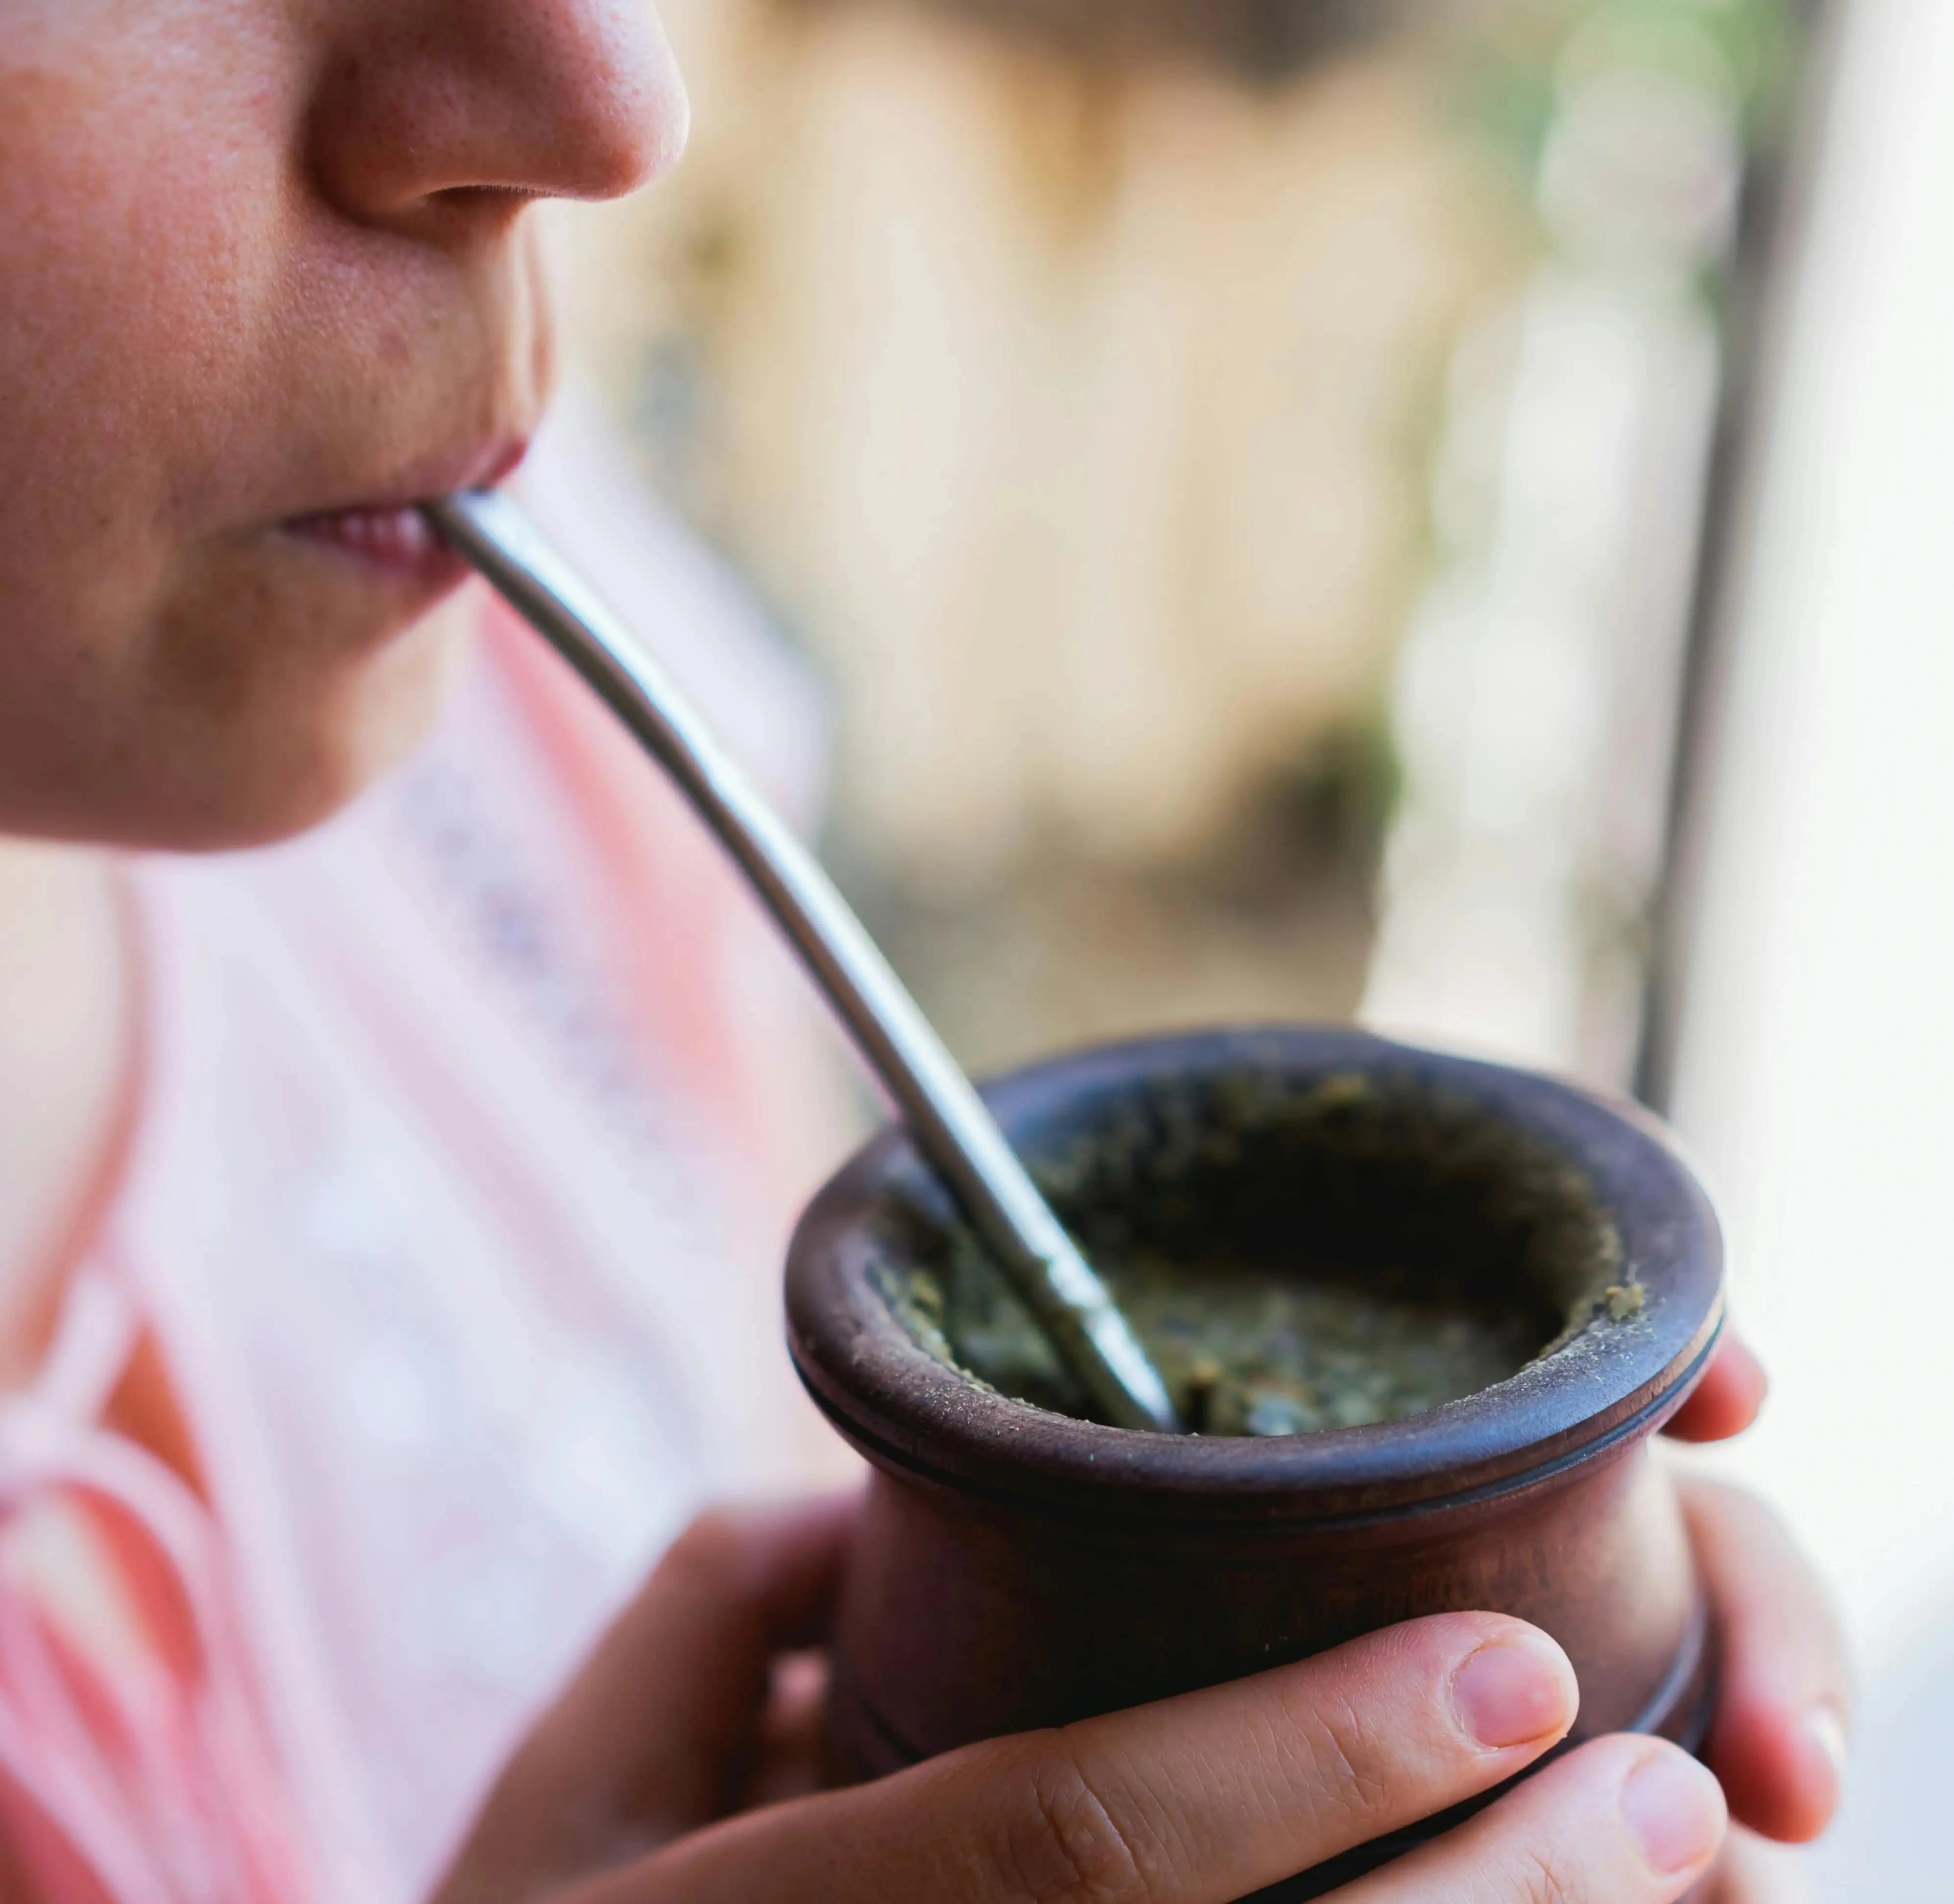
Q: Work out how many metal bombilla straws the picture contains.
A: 1